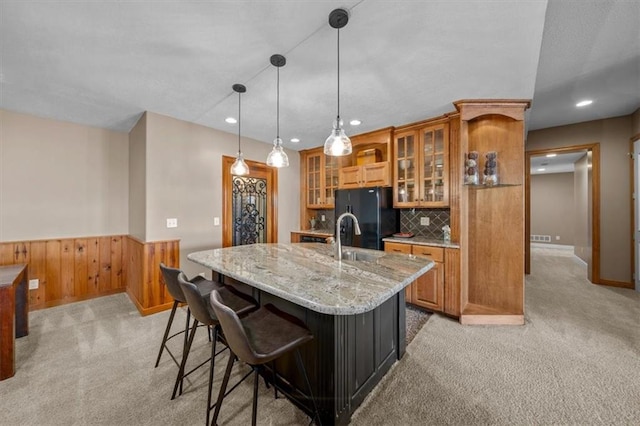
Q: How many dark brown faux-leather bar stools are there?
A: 3